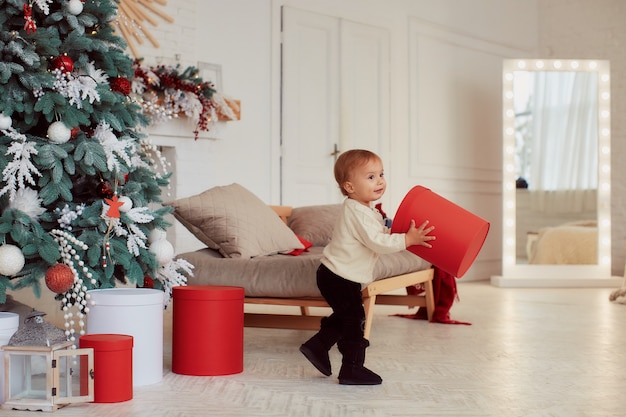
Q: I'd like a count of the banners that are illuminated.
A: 0